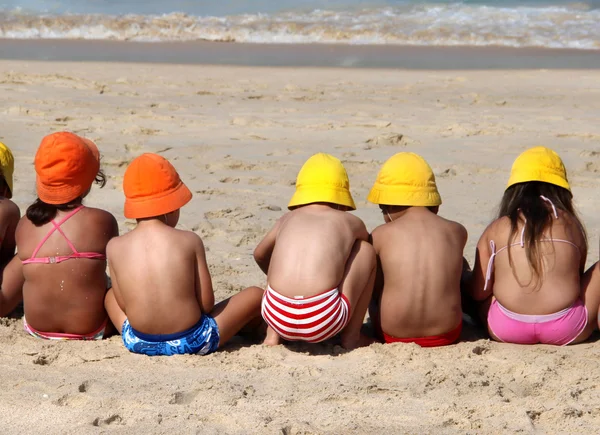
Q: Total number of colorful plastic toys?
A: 0